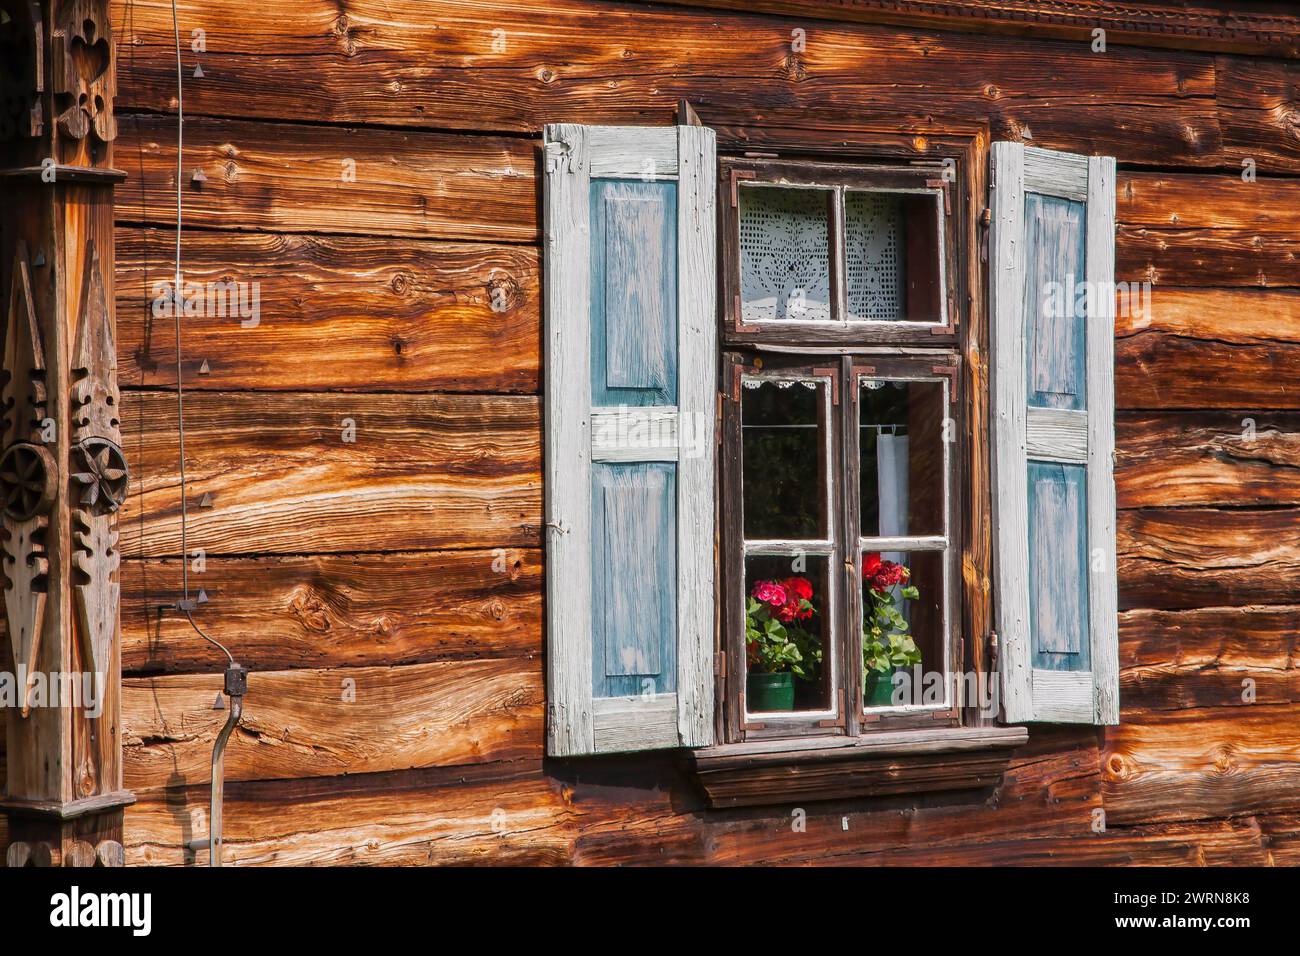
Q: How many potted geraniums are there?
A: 2